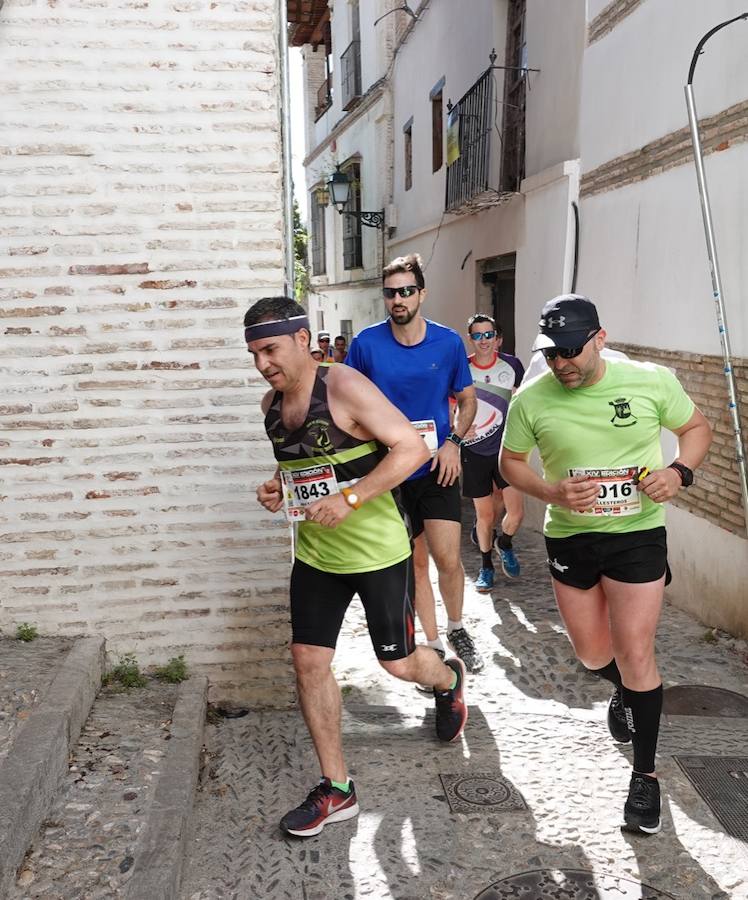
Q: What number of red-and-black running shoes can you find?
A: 2